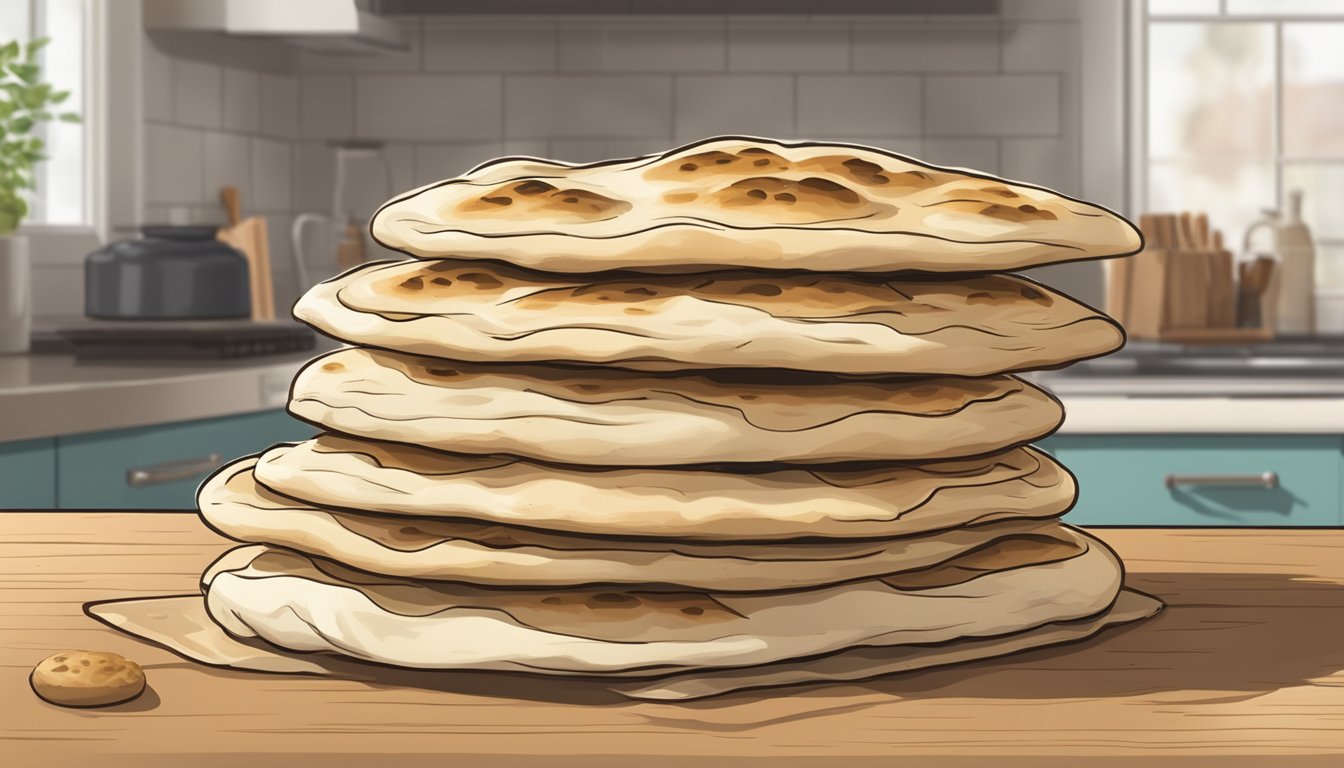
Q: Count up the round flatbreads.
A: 6